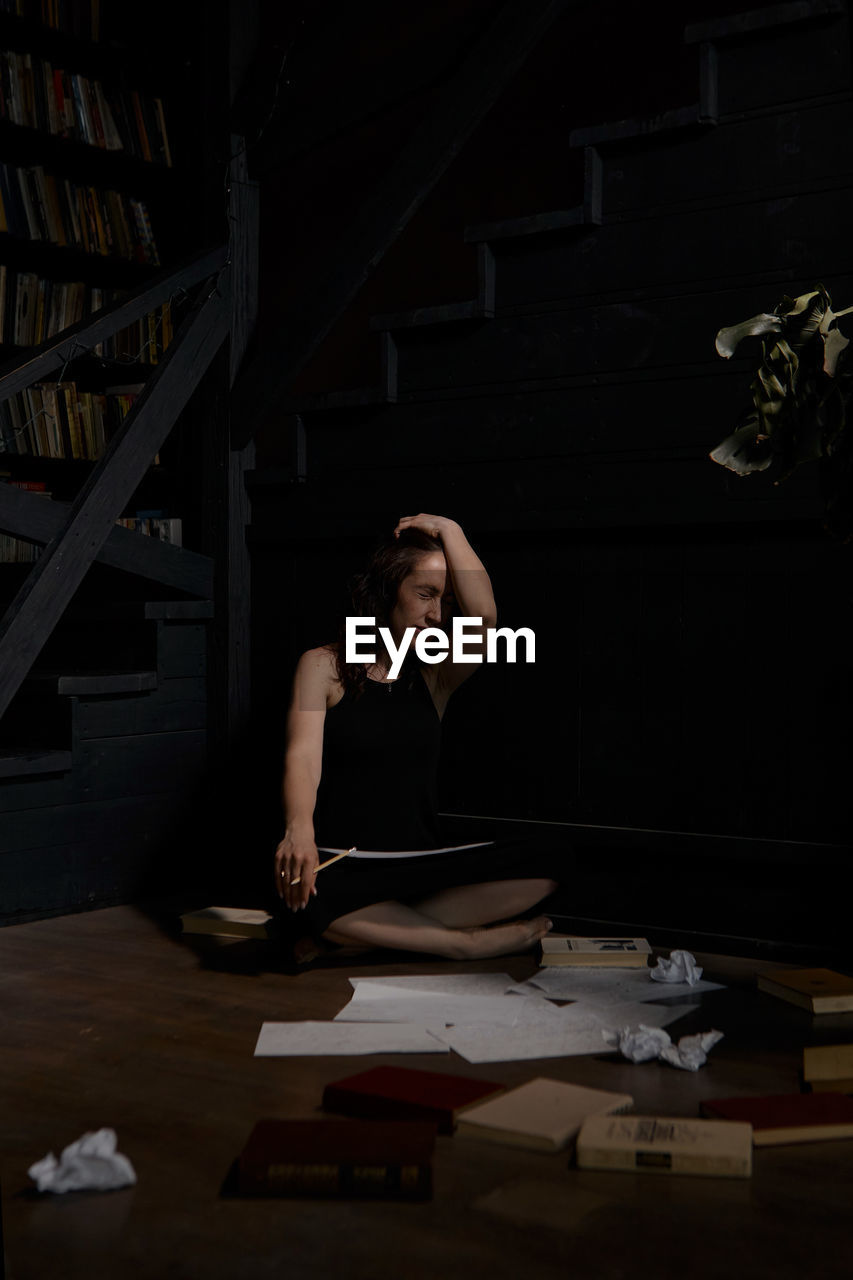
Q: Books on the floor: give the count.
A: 9